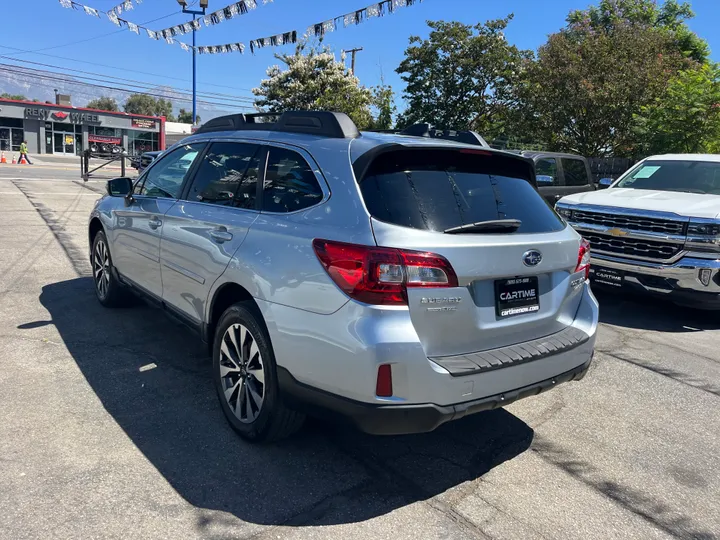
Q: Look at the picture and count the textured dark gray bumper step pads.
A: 1